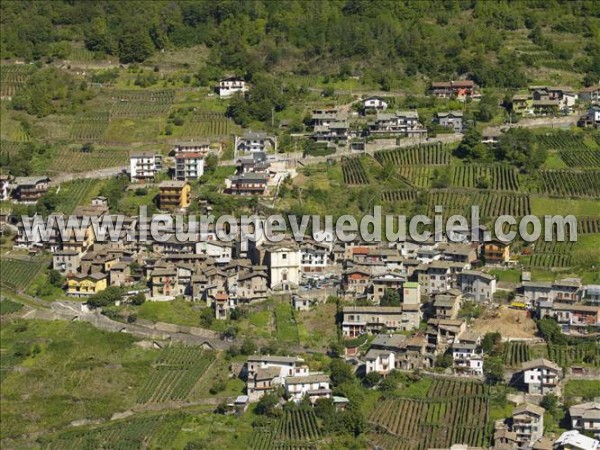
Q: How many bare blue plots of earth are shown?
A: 0